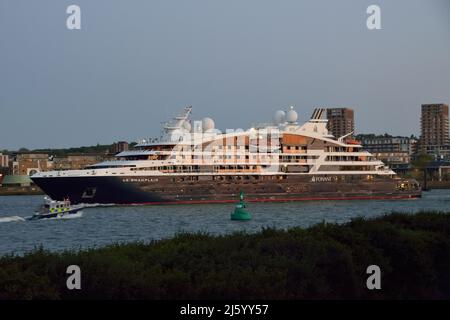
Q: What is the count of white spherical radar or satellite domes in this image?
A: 4